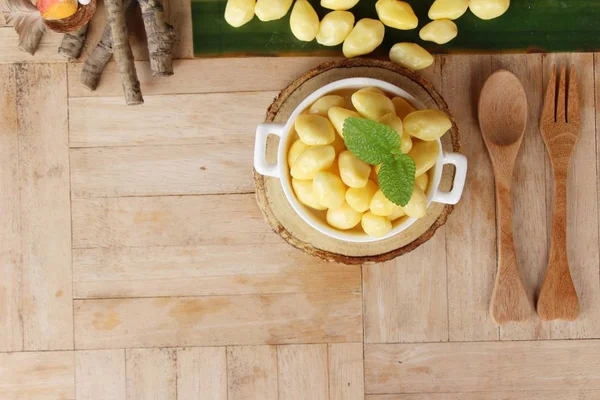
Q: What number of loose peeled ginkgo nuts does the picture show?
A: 11